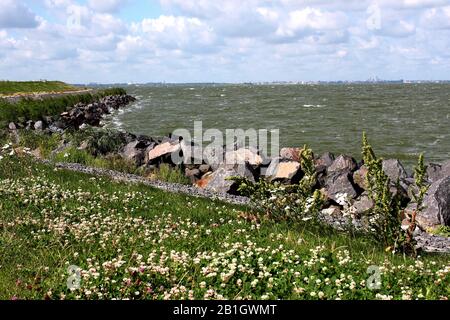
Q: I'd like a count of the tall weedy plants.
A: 3